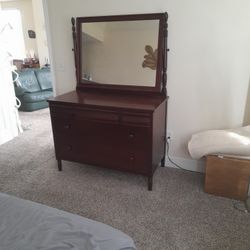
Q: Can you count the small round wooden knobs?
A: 4